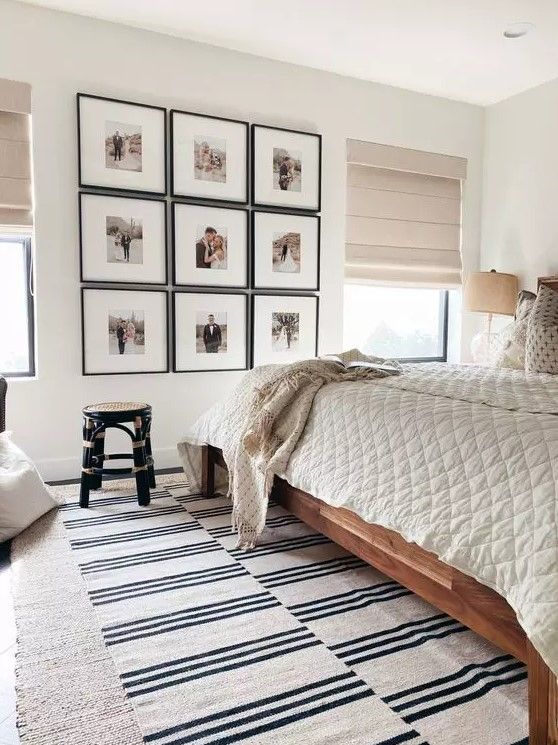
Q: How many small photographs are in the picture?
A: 9